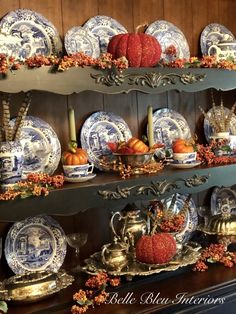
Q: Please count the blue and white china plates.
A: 13